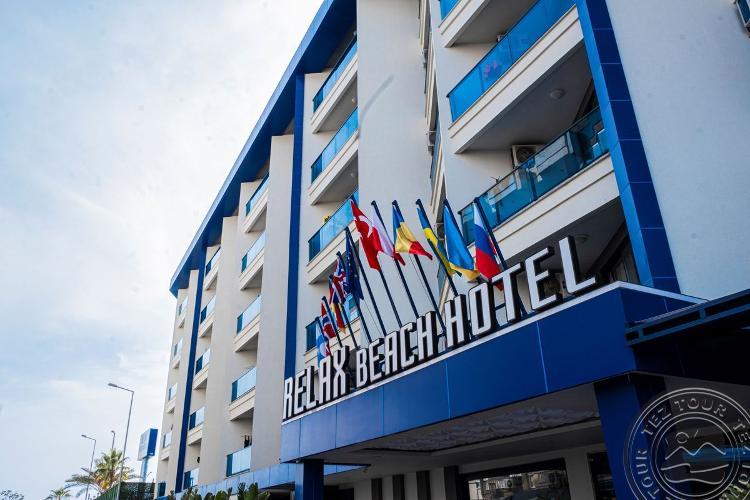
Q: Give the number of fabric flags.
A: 11